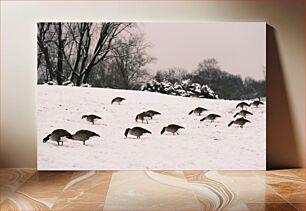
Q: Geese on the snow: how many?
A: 14